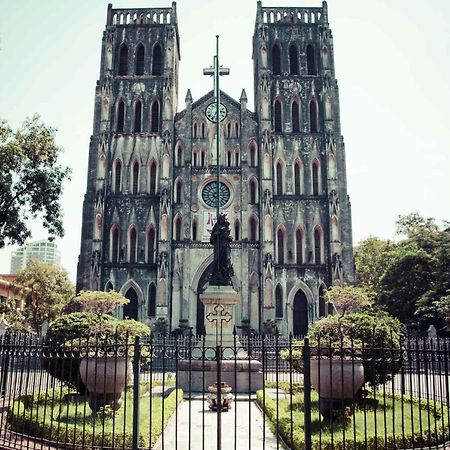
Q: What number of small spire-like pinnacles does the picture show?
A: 2